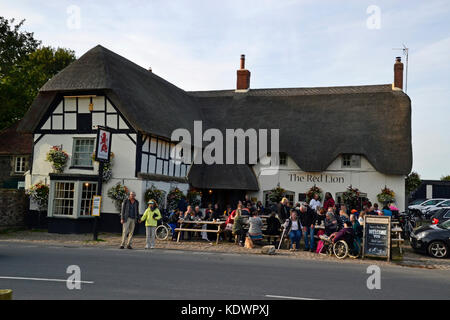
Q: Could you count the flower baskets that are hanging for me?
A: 11